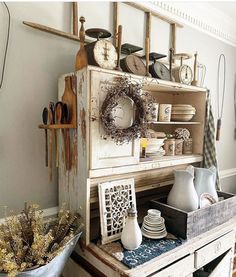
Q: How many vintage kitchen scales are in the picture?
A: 4